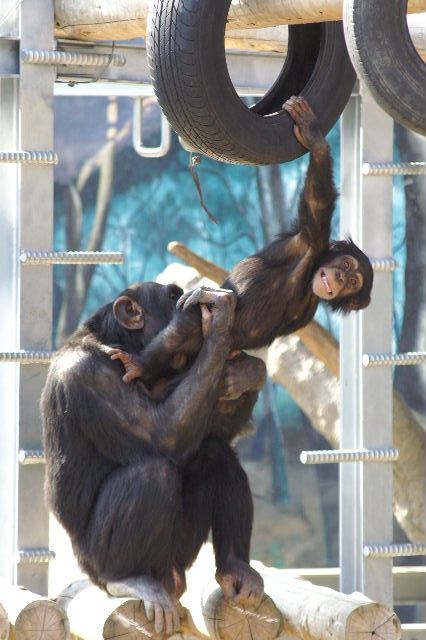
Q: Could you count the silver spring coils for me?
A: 11